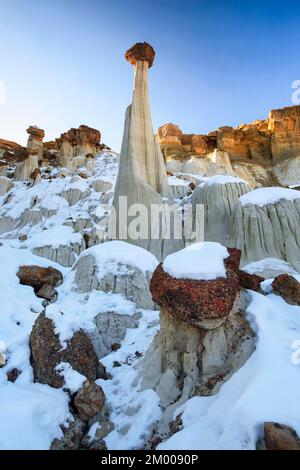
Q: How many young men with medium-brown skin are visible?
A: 0